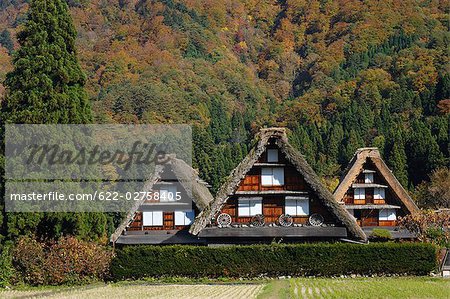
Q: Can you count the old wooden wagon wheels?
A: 4